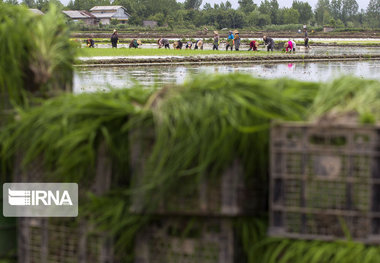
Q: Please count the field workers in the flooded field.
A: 14